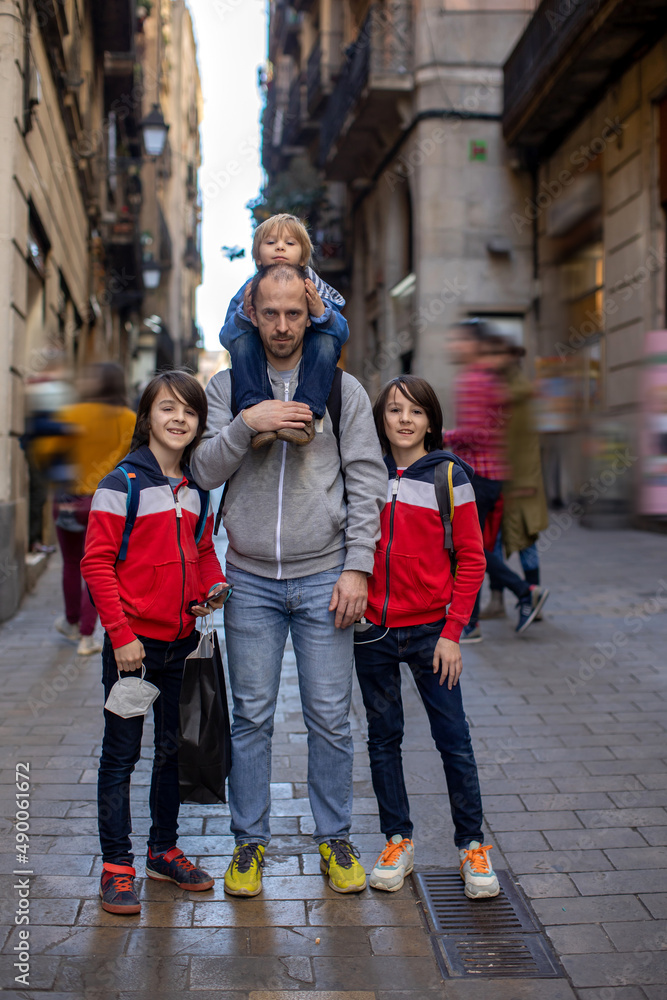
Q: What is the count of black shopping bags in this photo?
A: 1